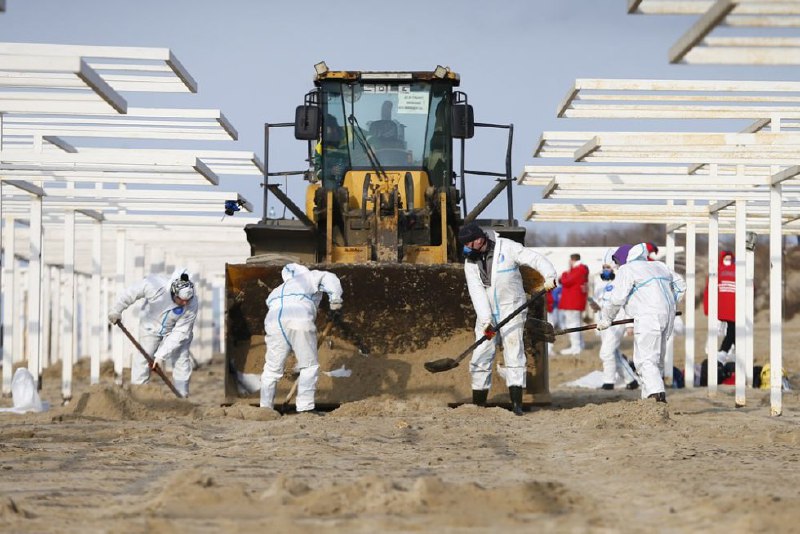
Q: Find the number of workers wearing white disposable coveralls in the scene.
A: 5